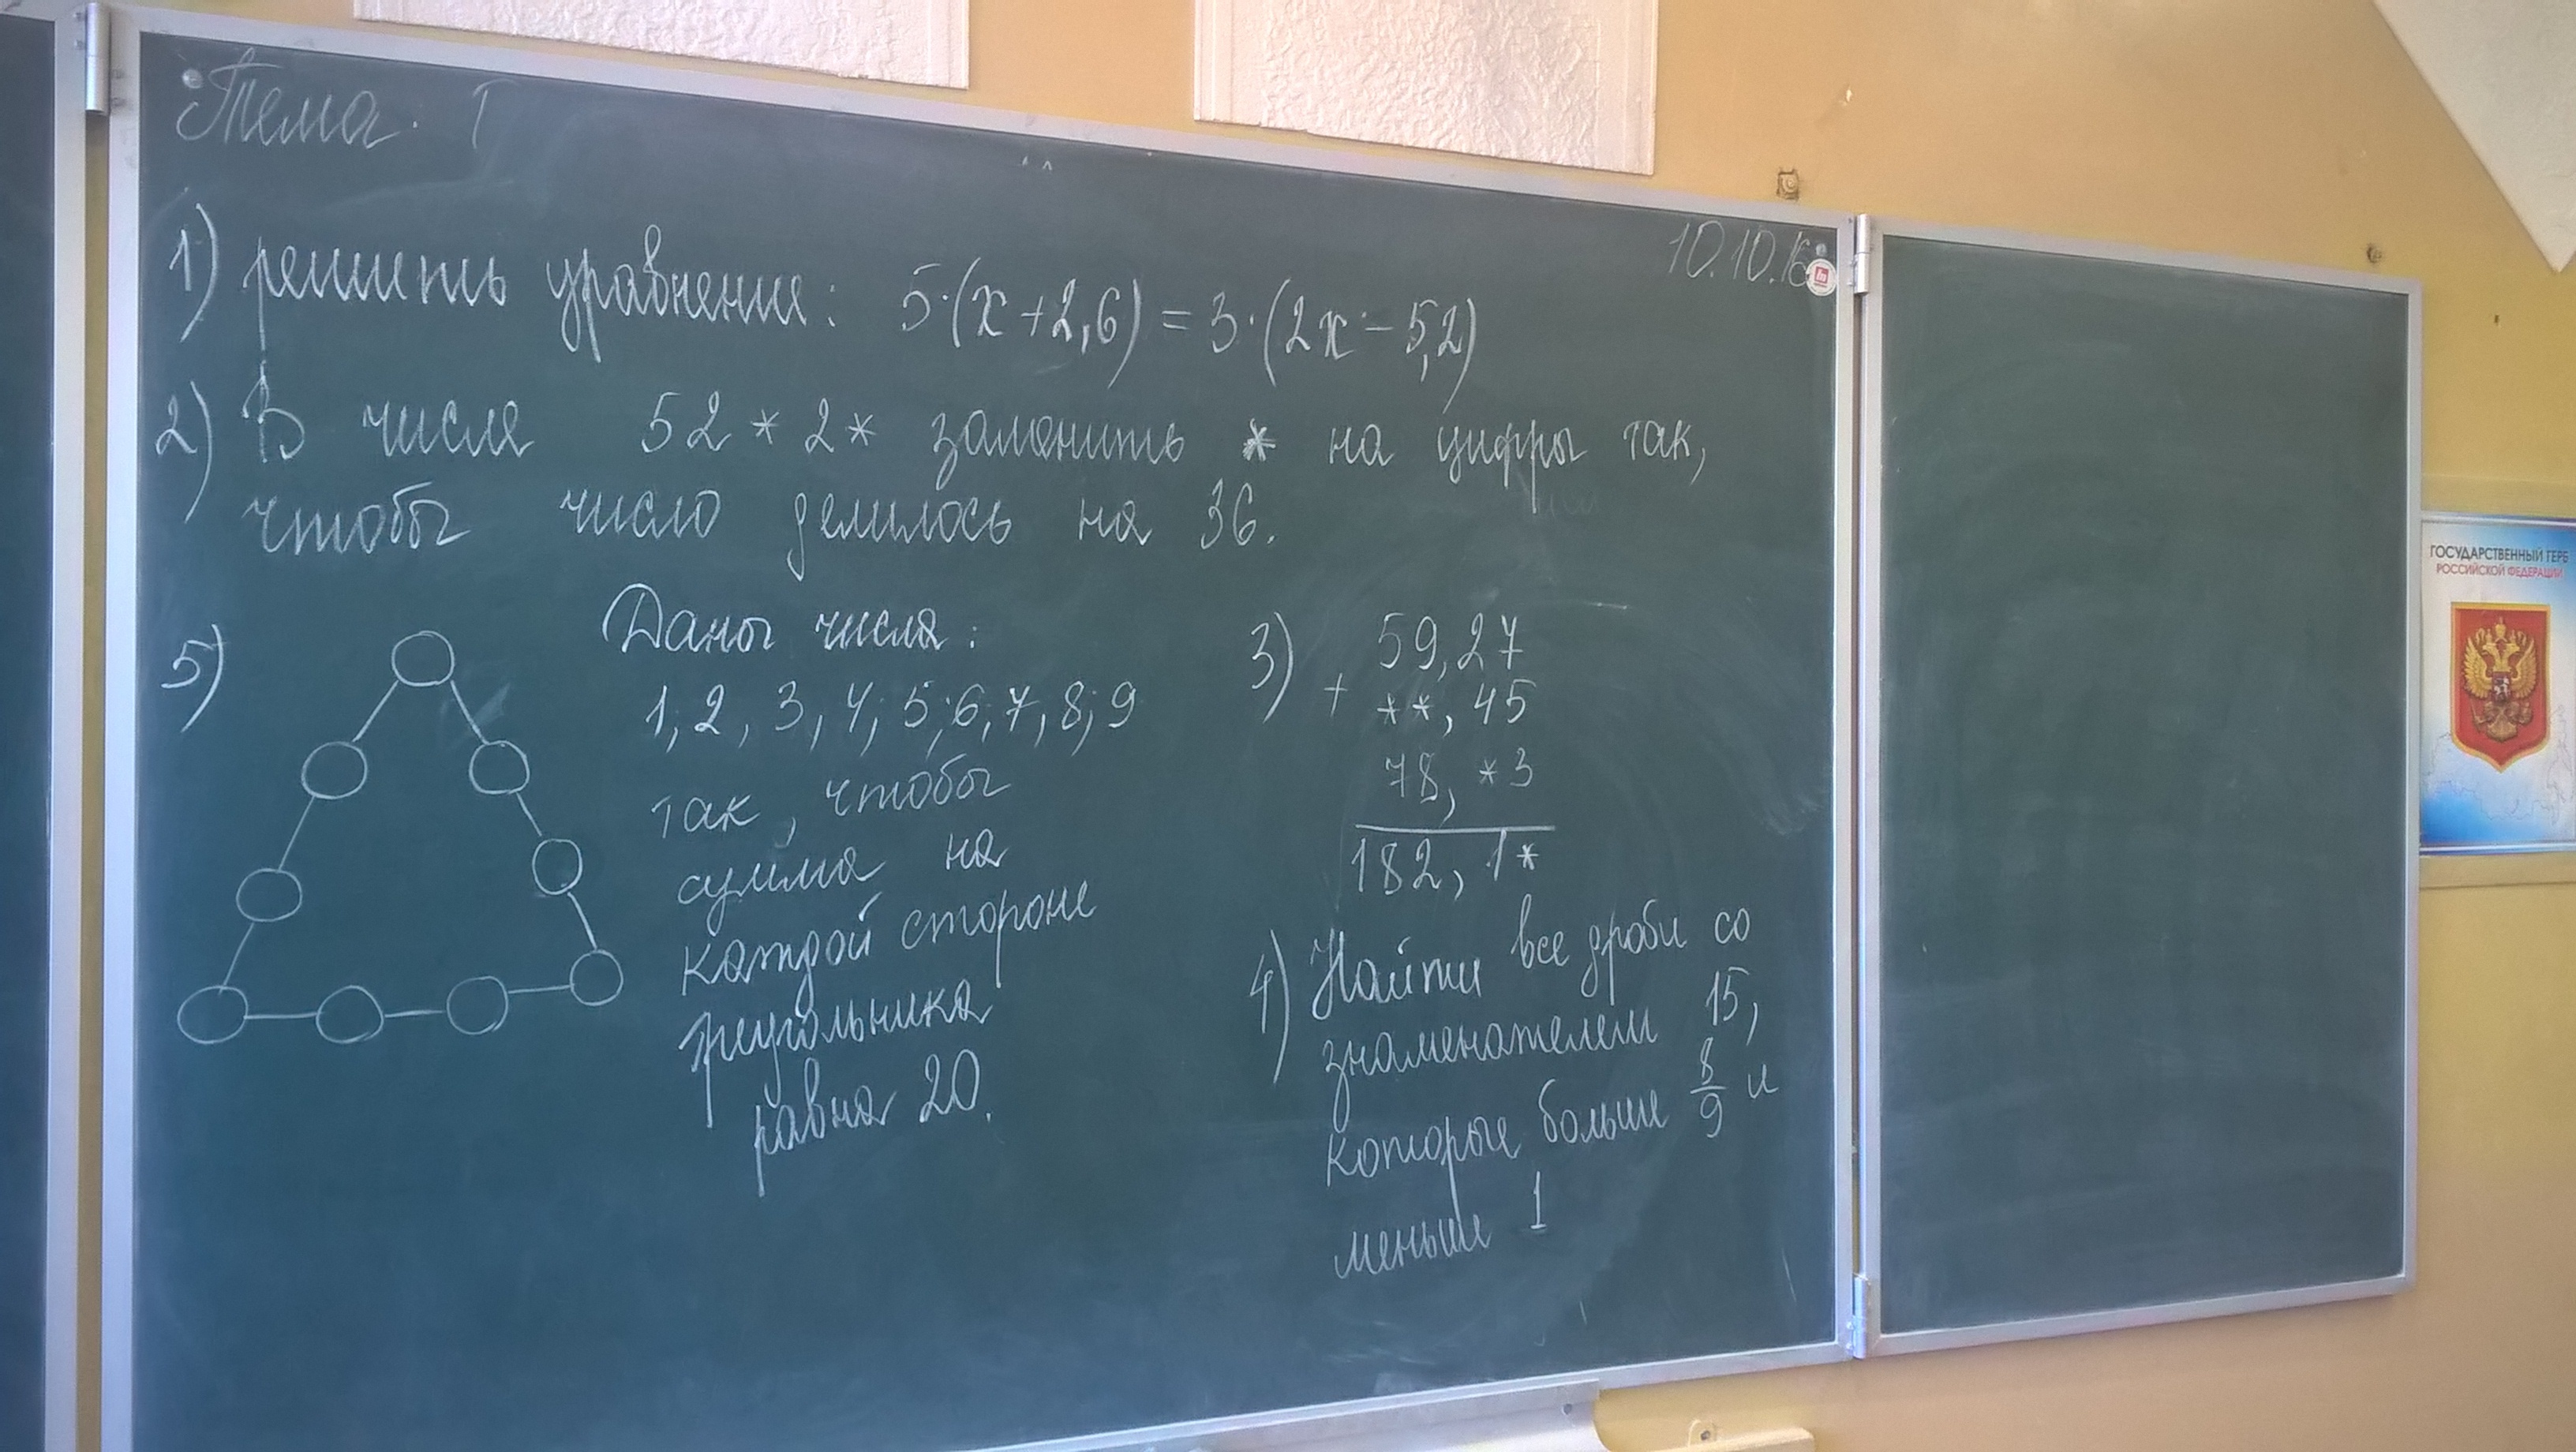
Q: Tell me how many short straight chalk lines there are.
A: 9